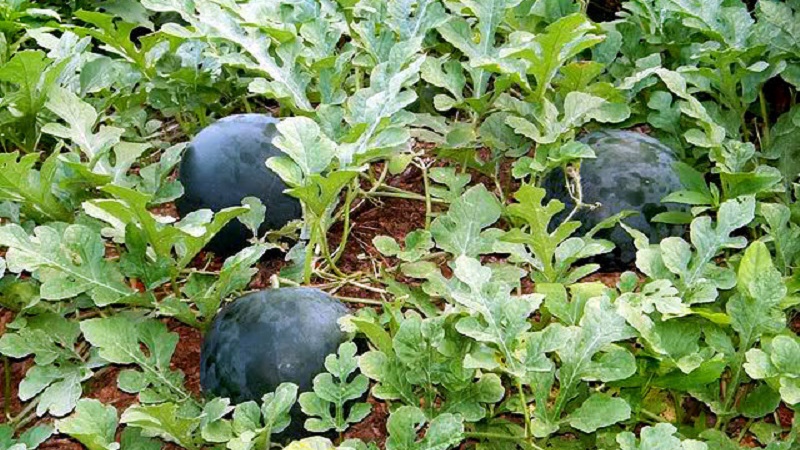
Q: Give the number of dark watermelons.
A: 3